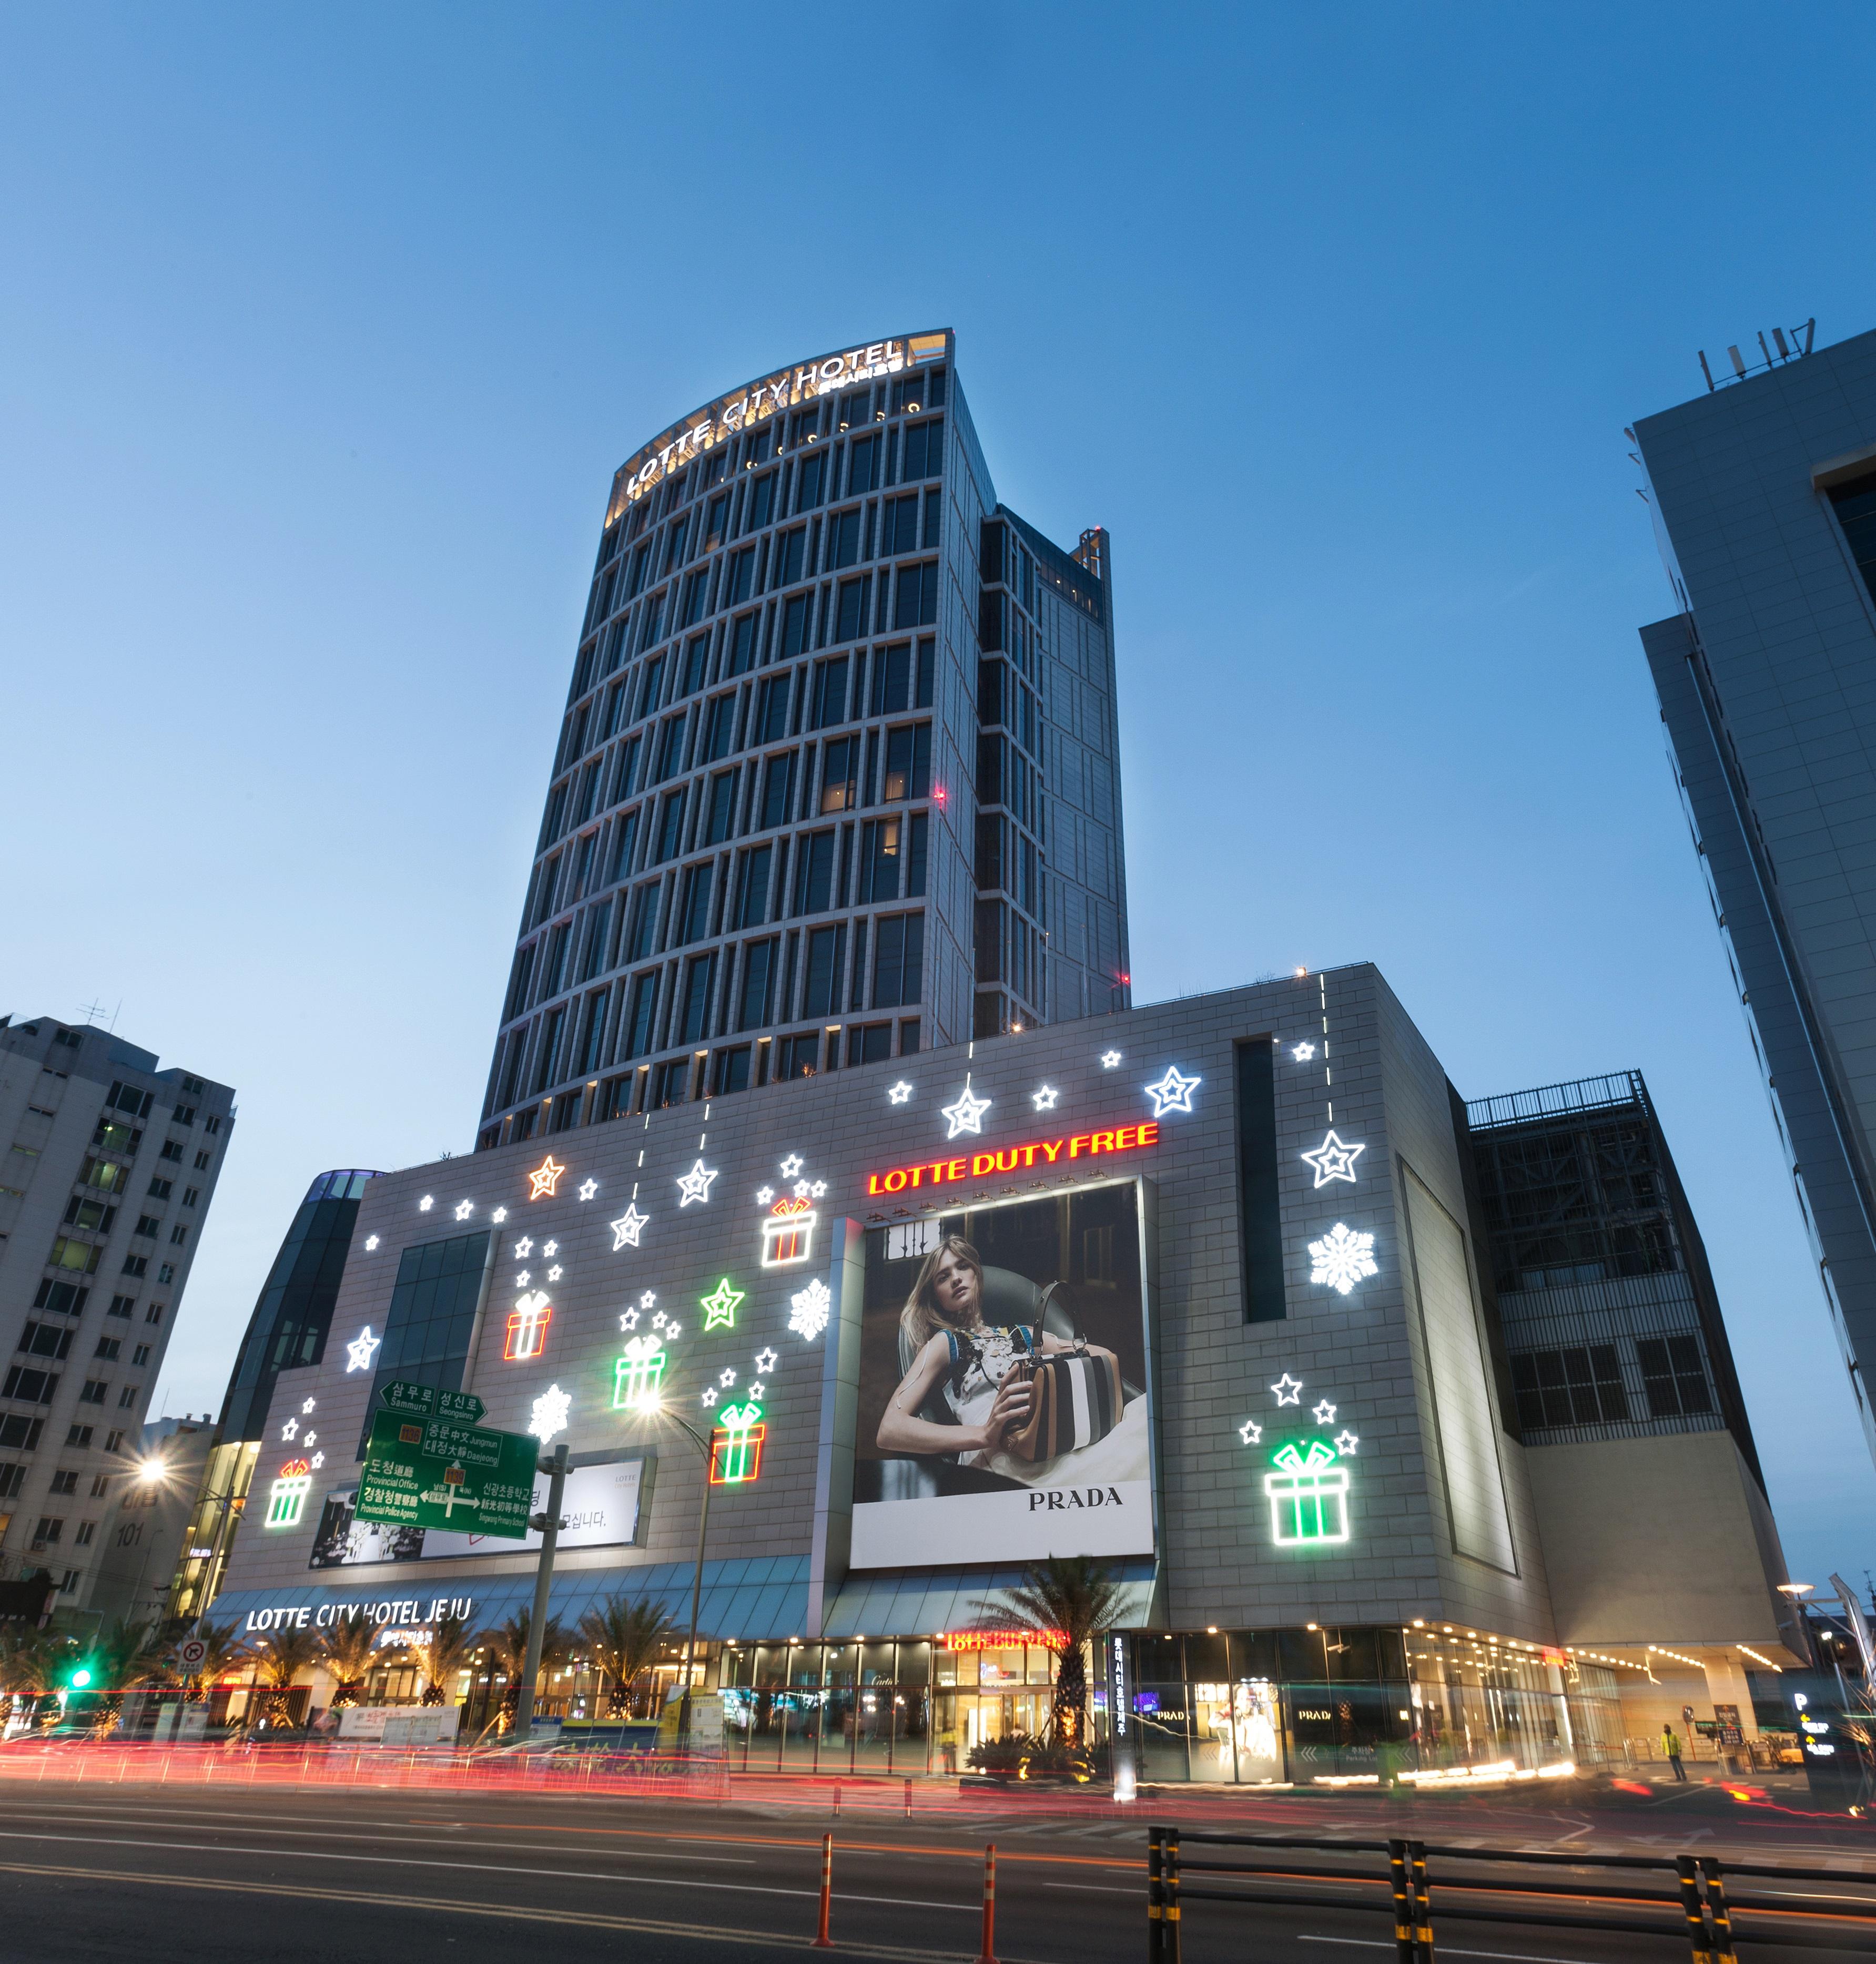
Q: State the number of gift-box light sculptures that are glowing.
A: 6